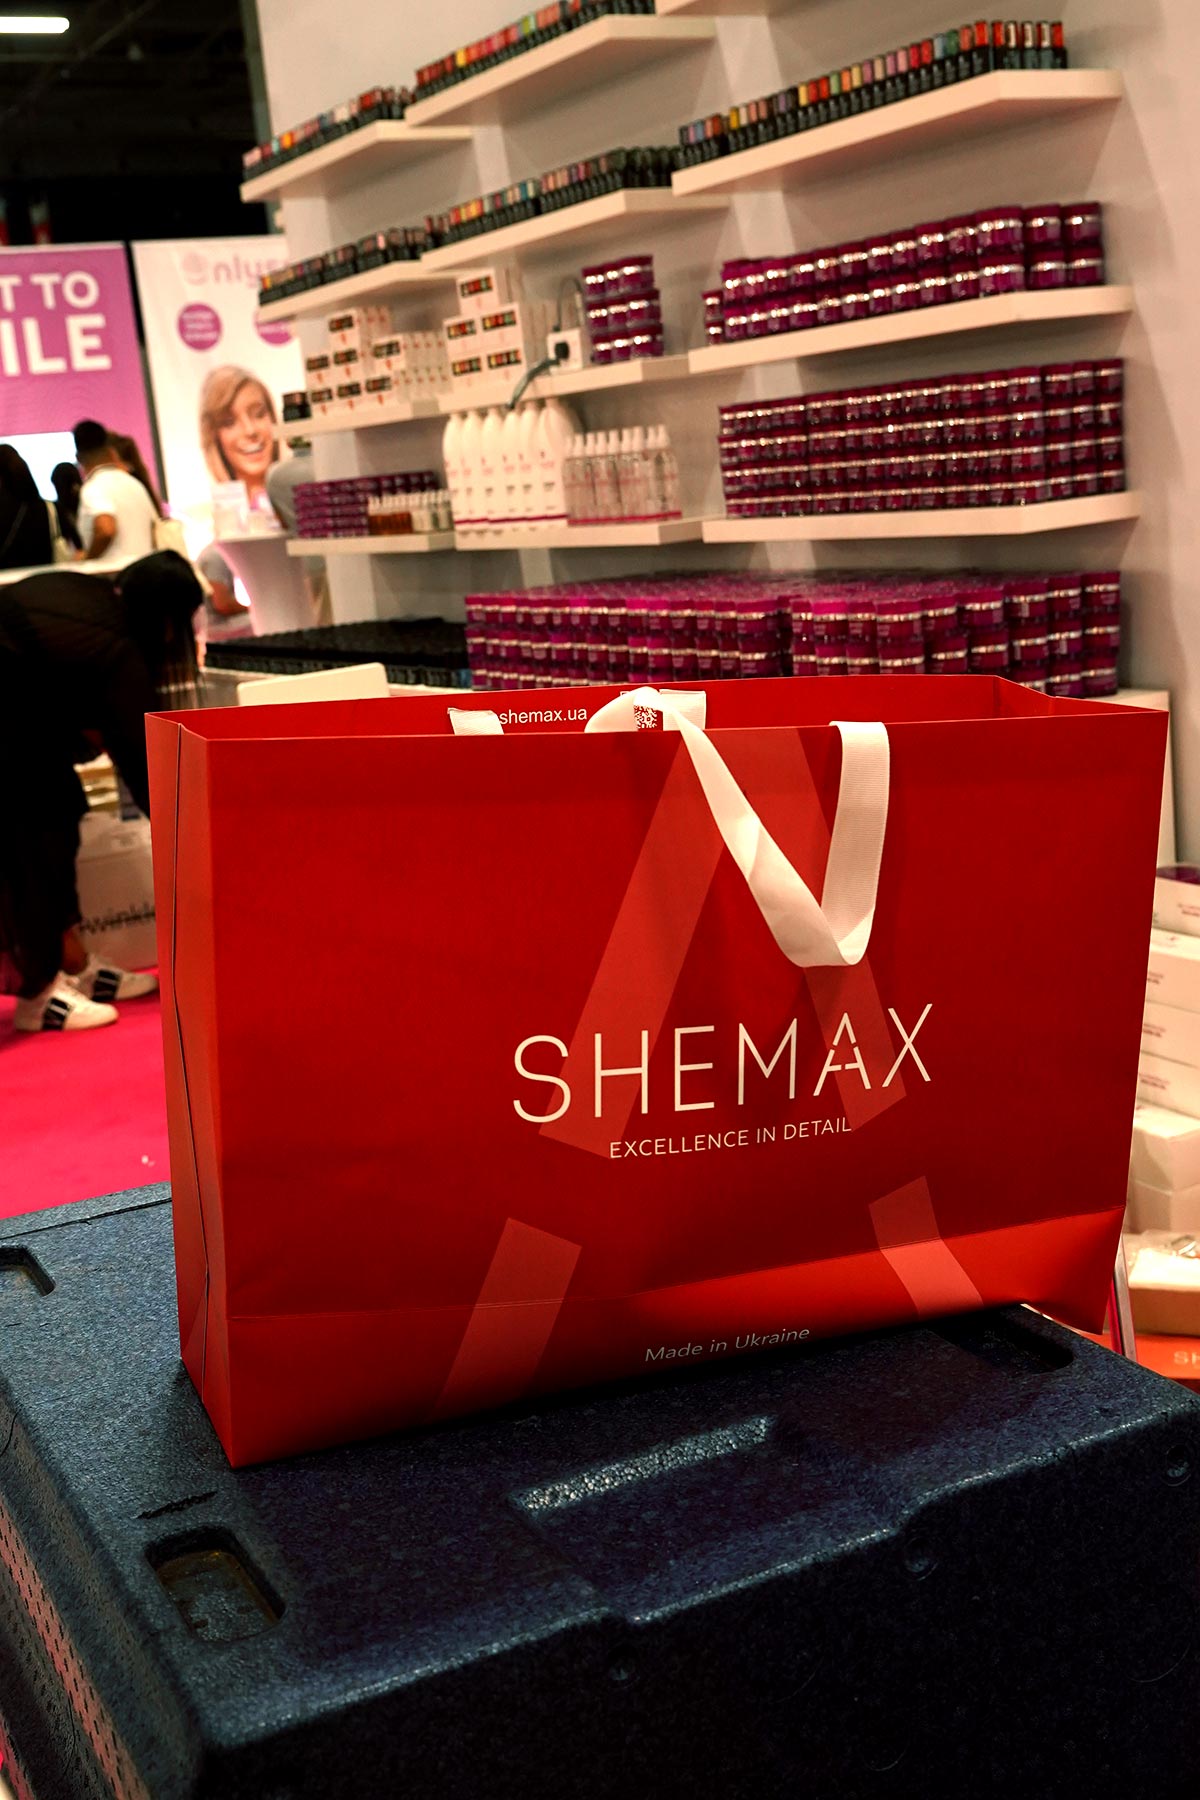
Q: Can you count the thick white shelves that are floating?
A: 12